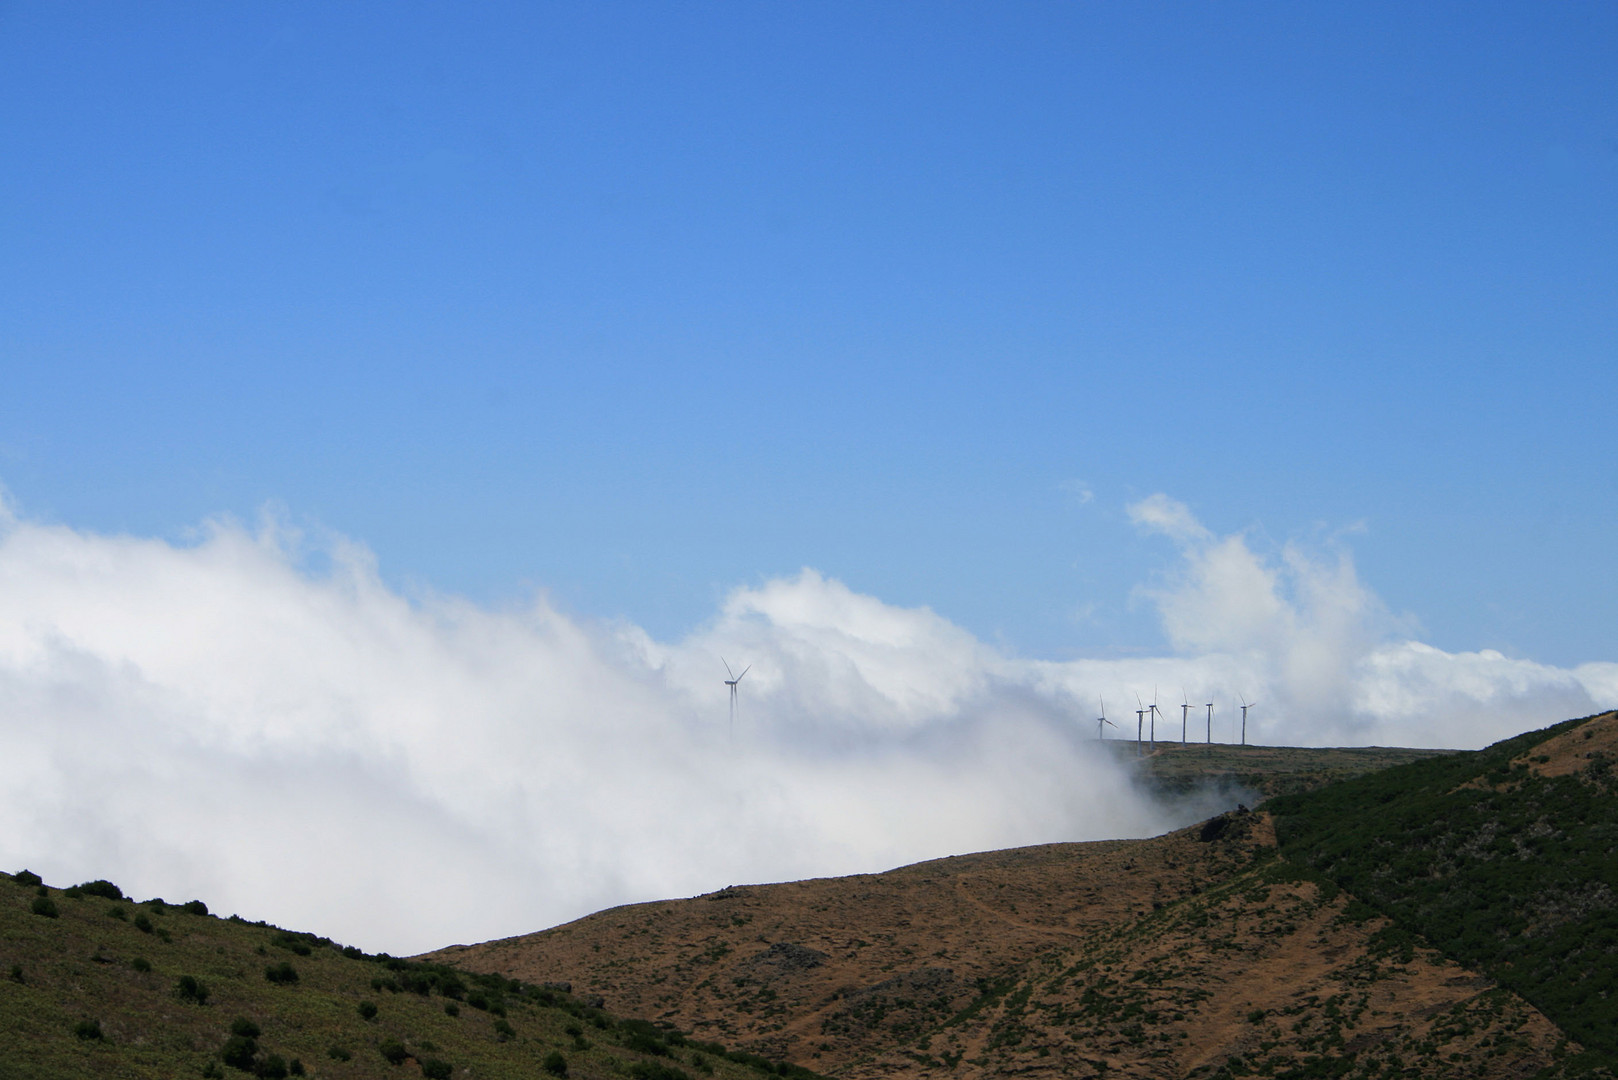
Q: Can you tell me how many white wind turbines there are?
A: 7